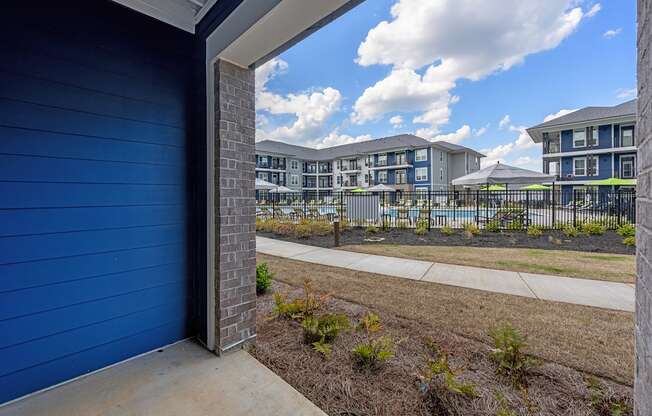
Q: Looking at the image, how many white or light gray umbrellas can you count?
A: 4